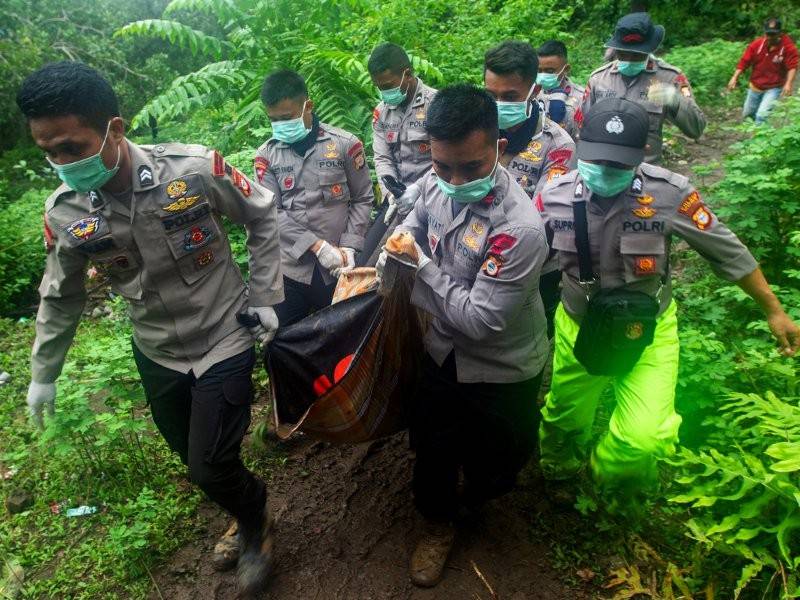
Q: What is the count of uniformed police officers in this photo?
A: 8